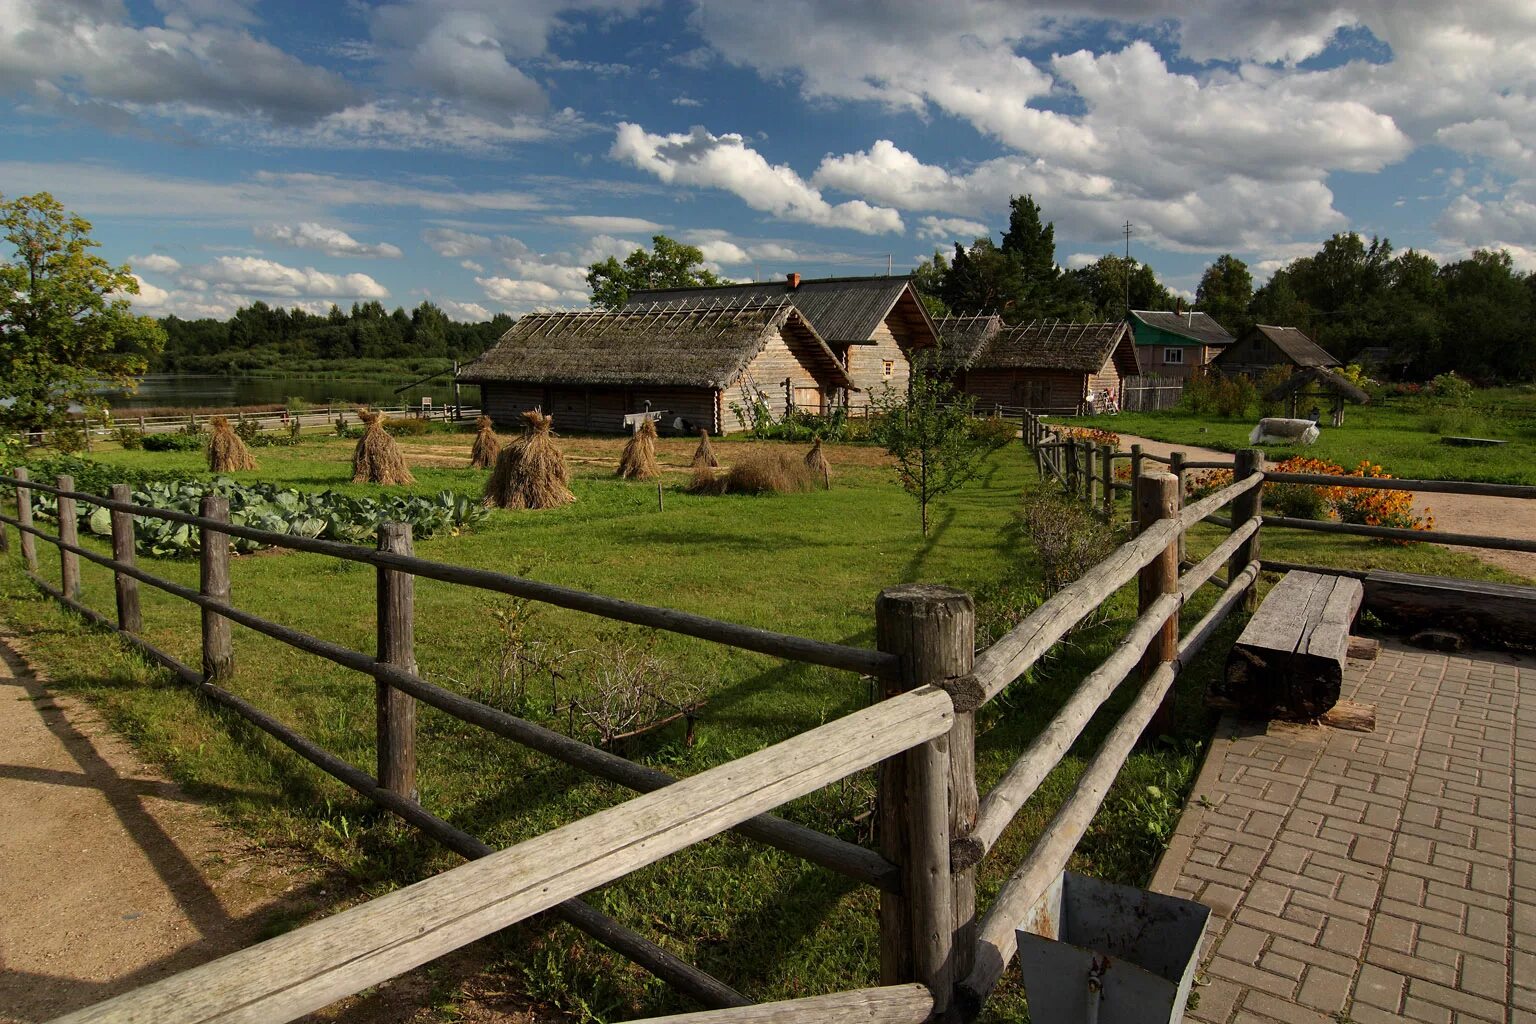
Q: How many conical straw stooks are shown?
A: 7